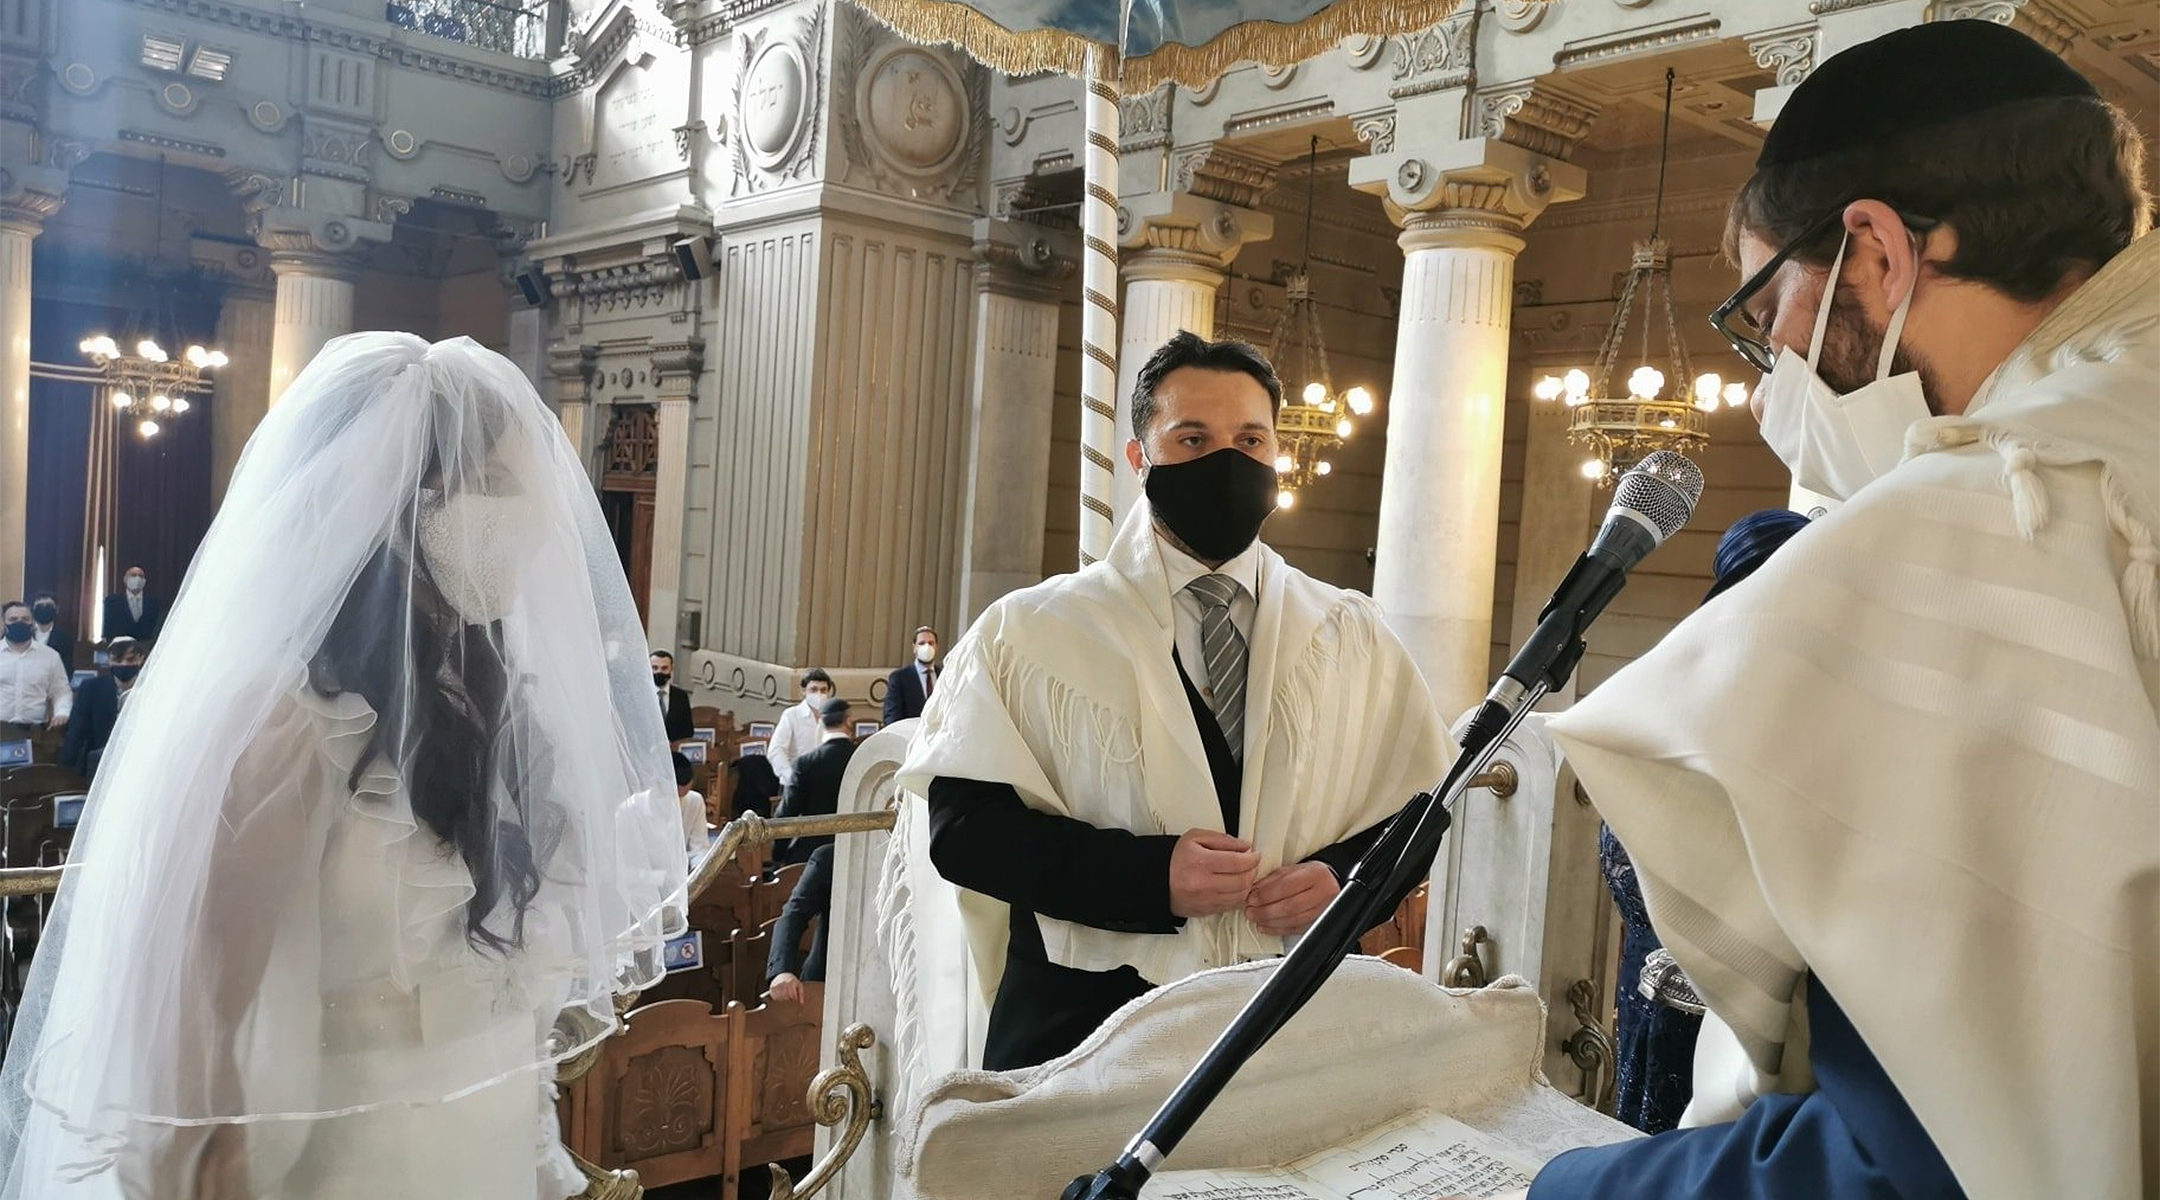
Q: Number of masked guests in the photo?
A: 7